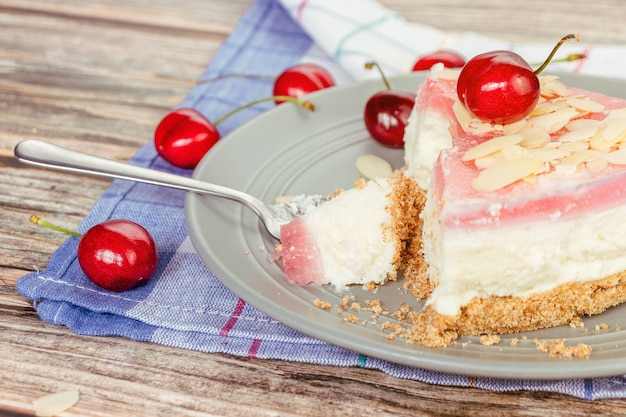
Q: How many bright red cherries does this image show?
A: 6